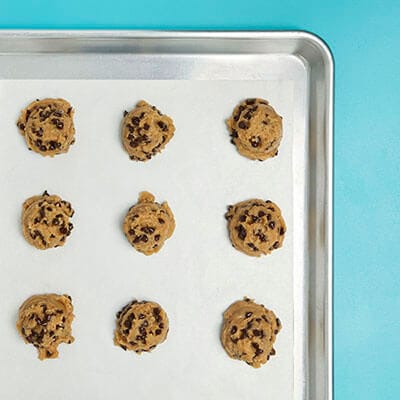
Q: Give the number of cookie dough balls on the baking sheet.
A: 9